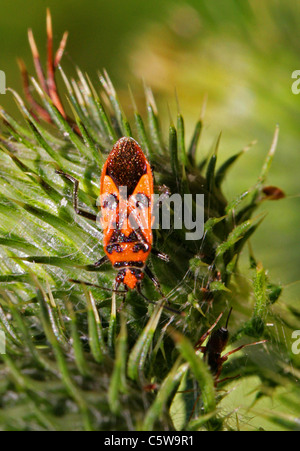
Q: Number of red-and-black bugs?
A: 1